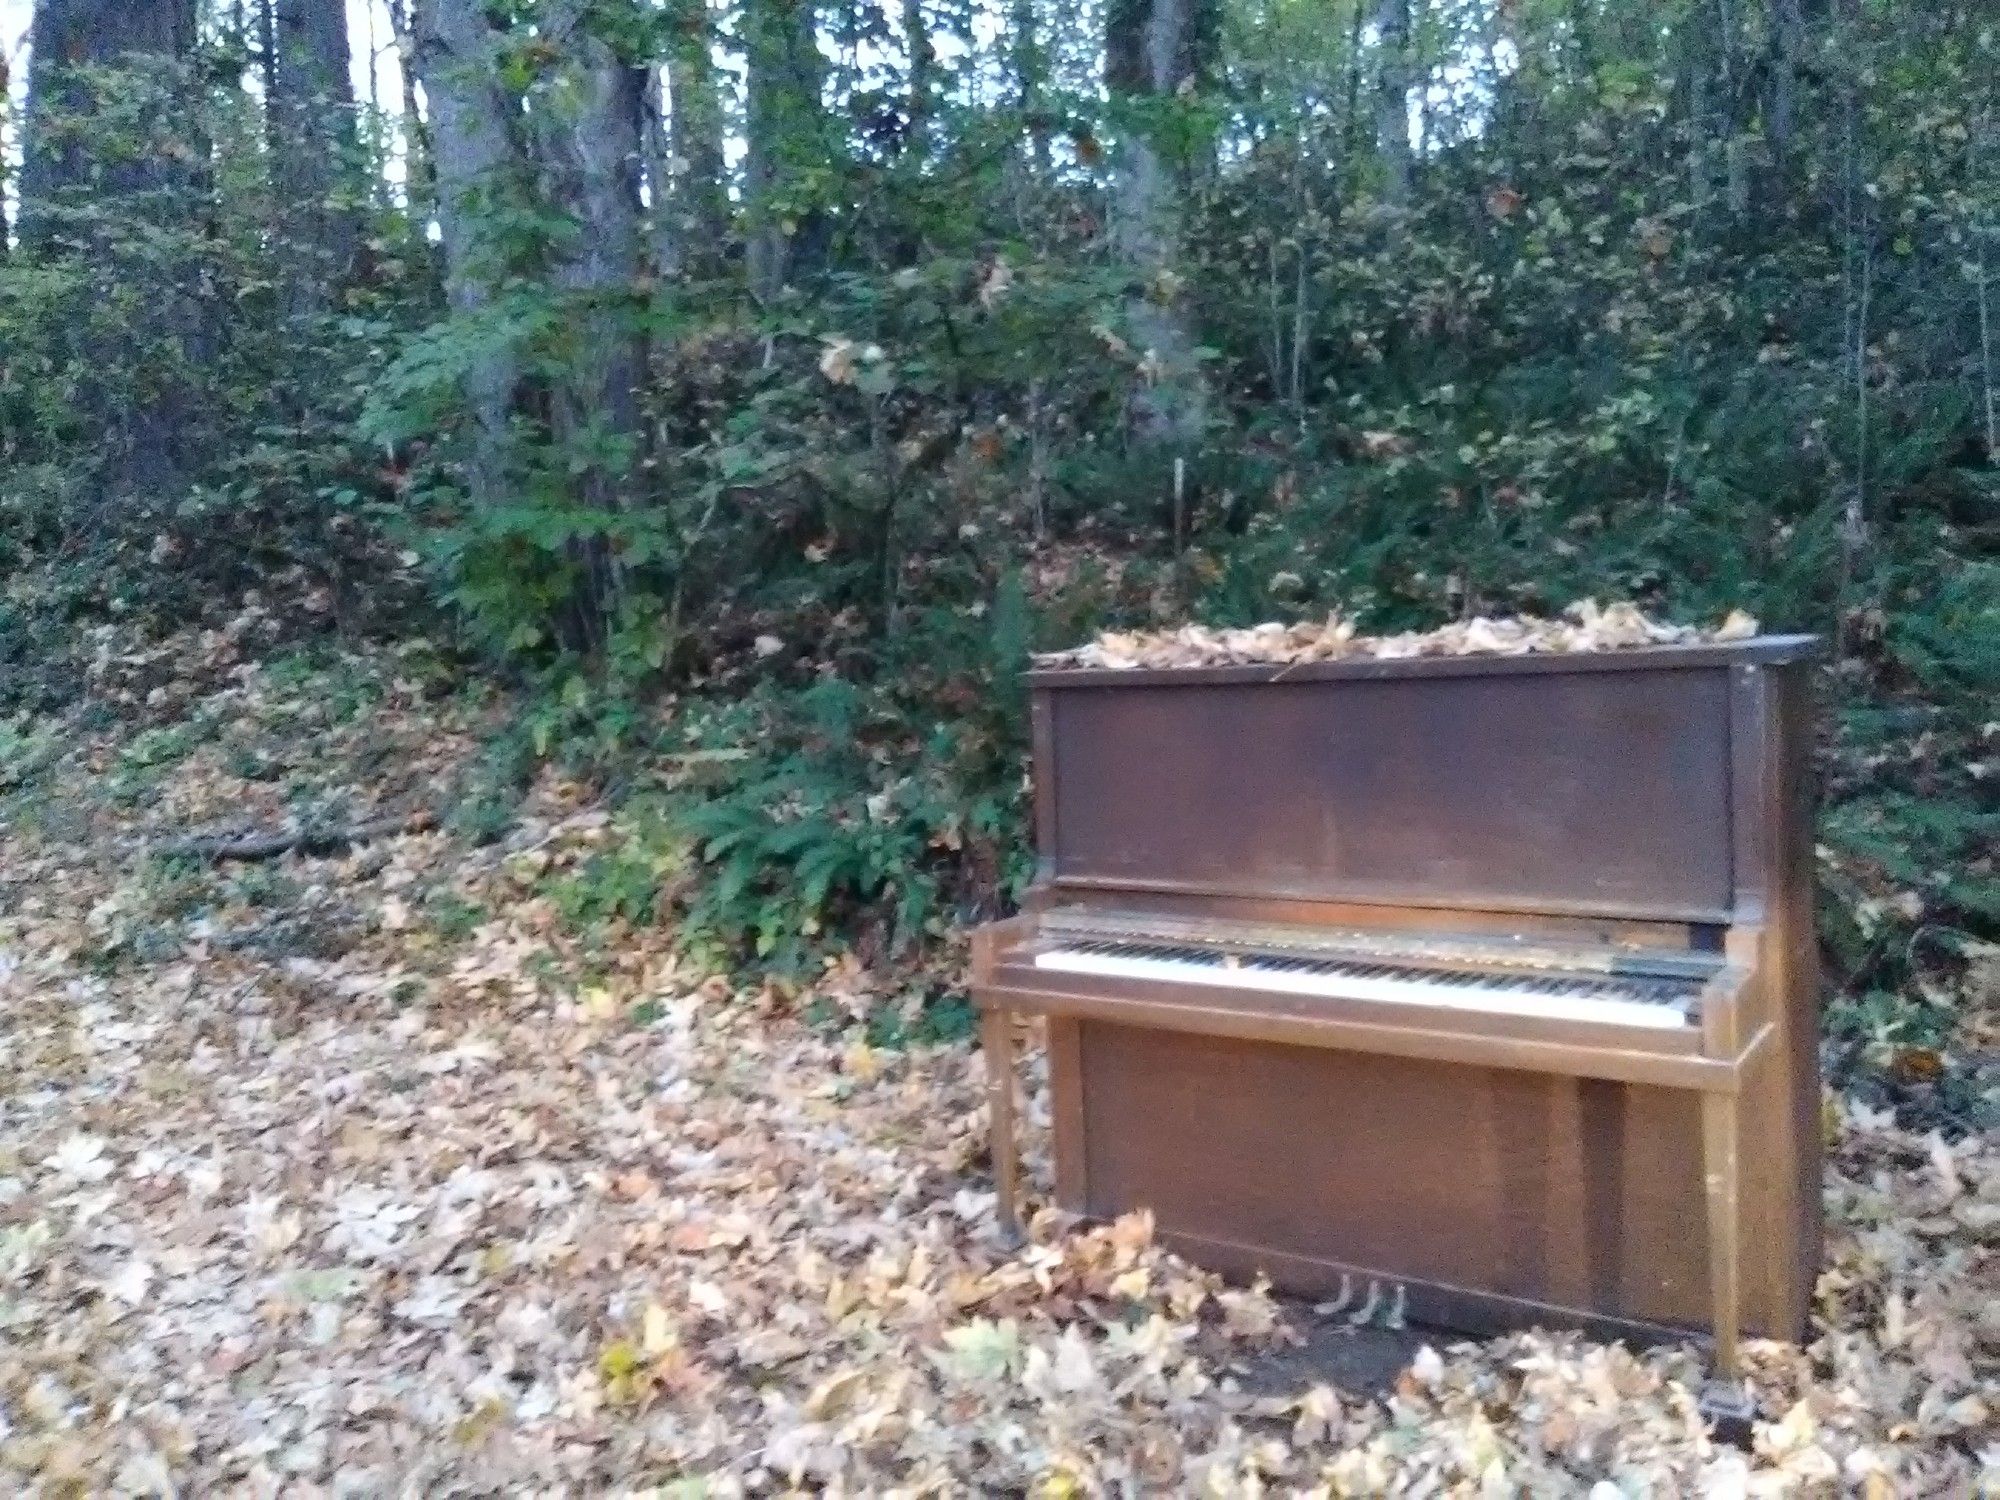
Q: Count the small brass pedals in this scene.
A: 3